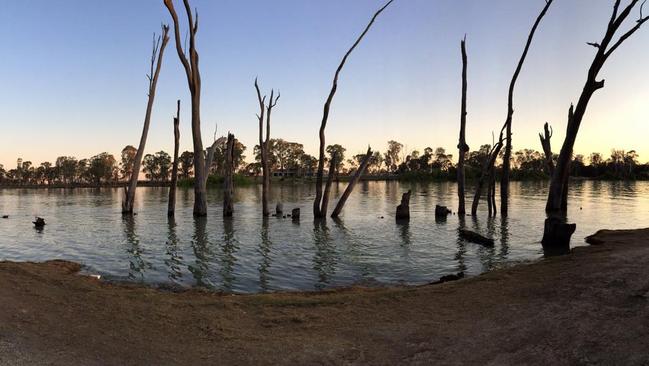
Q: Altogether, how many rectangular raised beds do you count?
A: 0